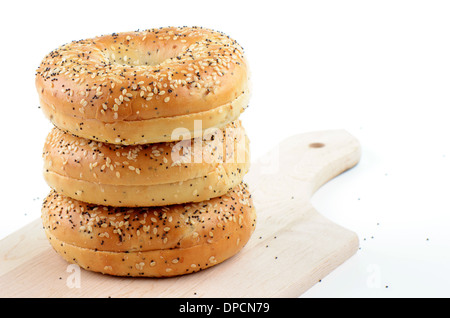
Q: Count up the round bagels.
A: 3